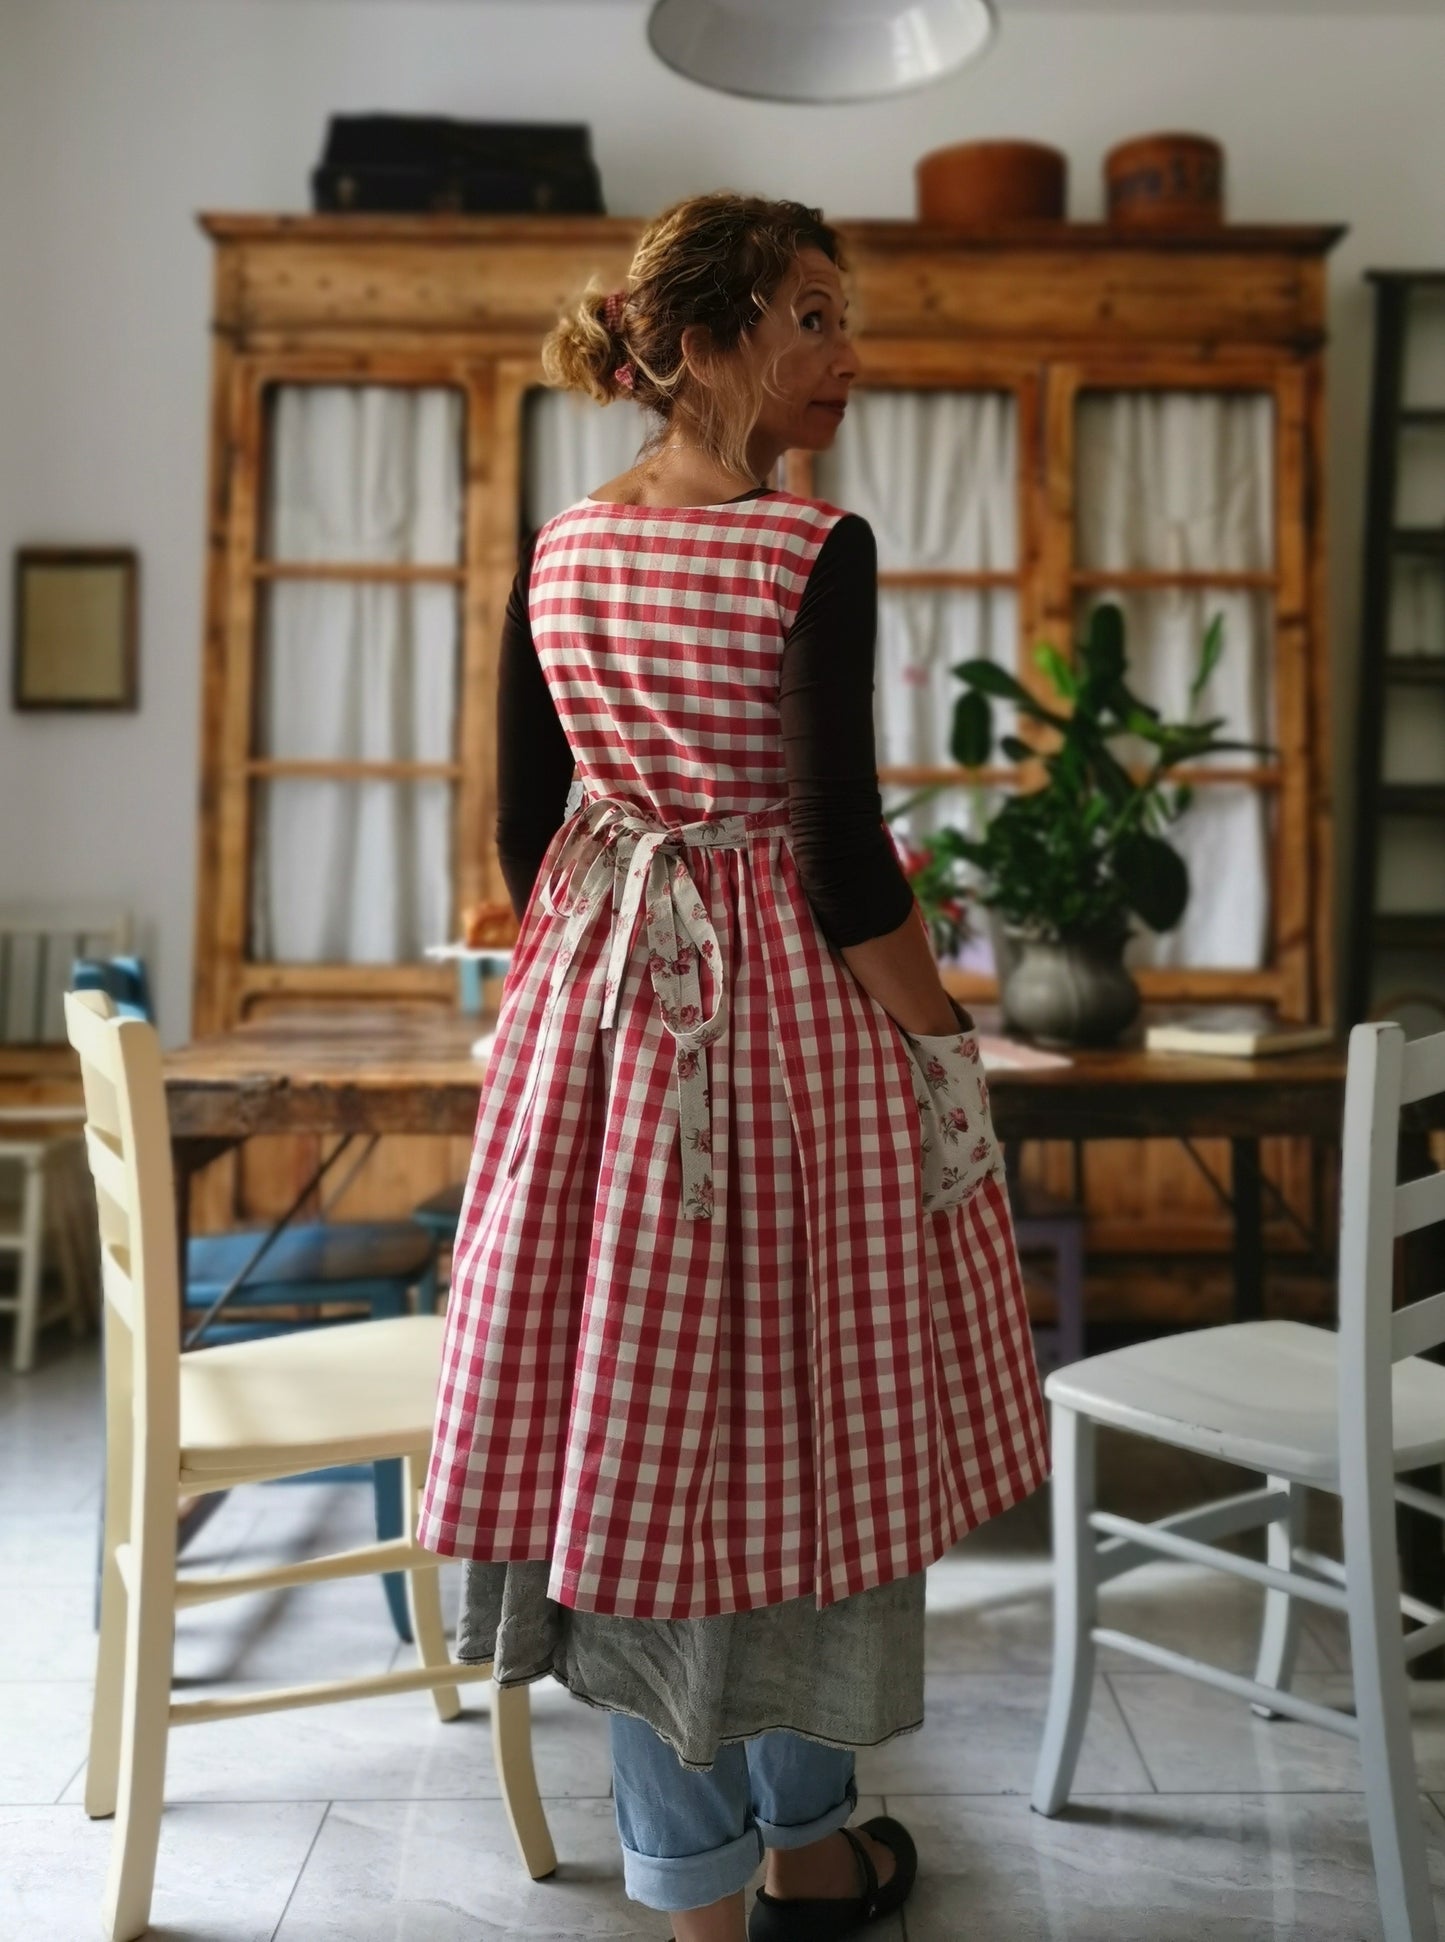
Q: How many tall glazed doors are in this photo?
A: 4